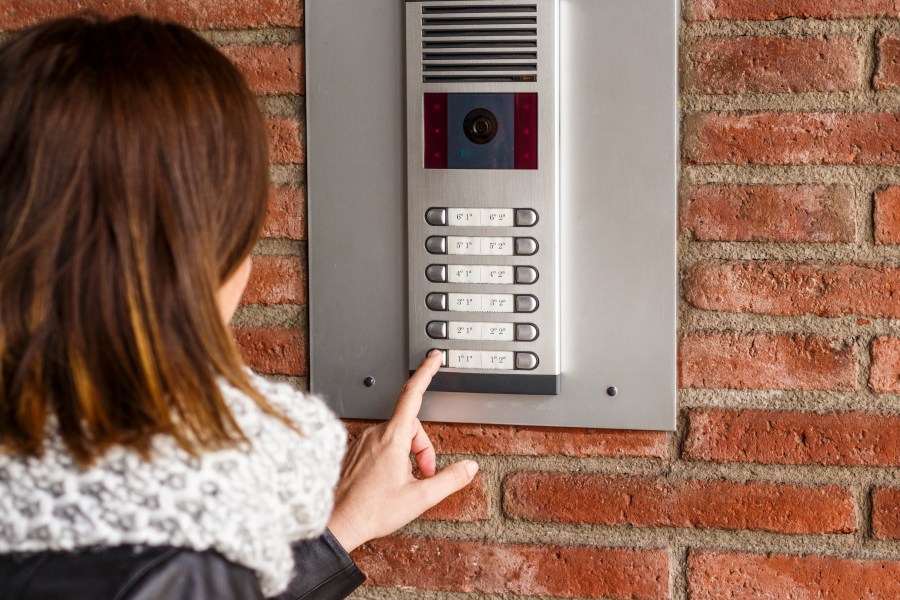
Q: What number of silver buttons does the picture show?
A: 12